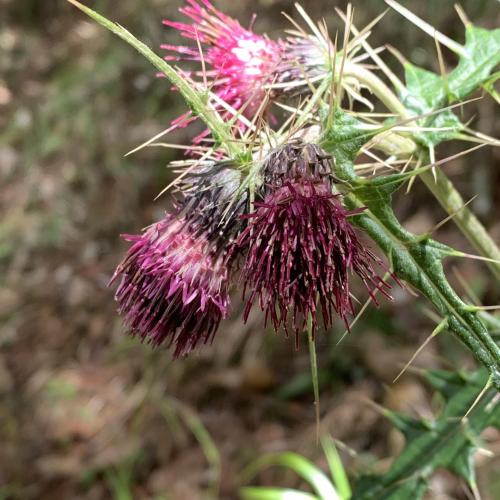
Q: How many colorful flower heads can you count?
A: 3